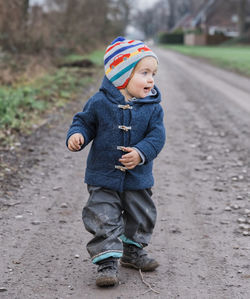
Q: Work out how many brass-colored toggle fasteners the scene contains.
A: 4